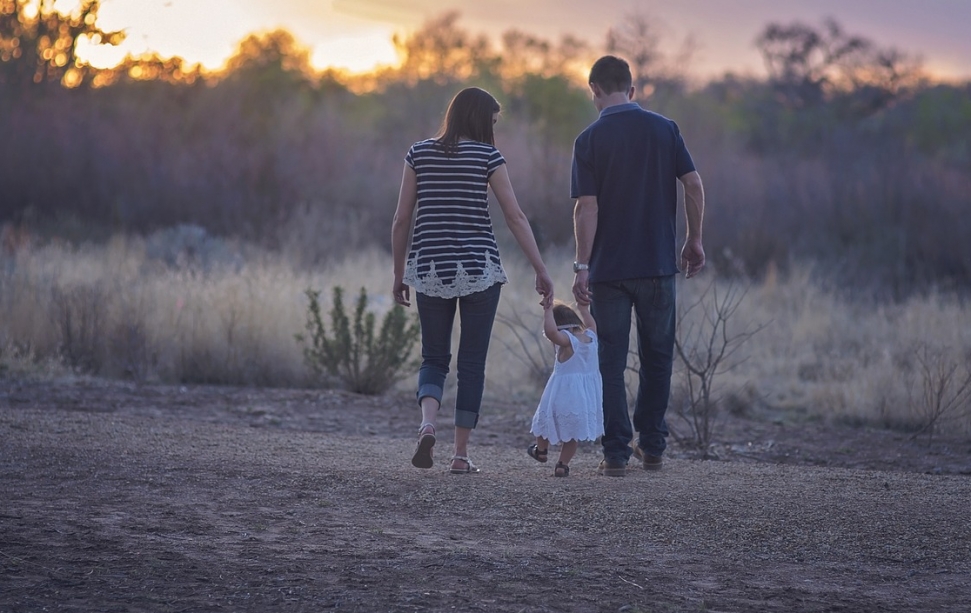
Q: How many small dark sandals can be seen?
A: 2